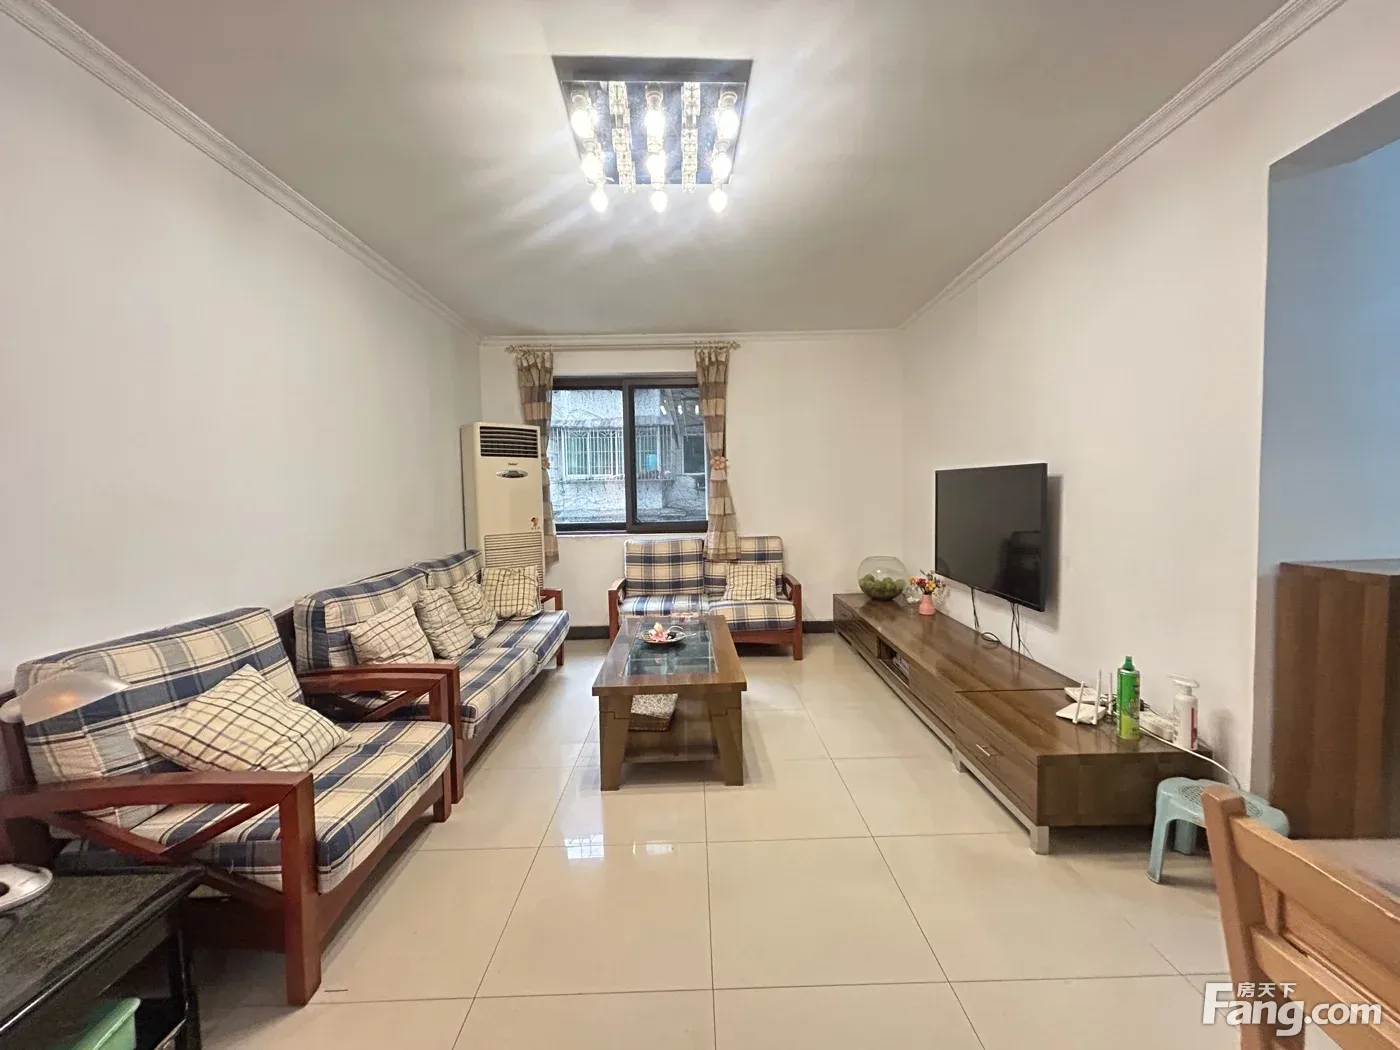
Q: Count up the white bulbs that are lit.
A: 9